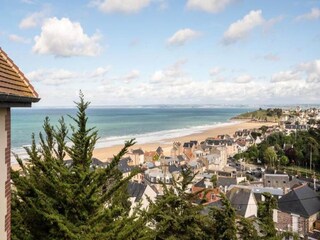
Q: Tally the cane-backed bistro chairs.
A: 0